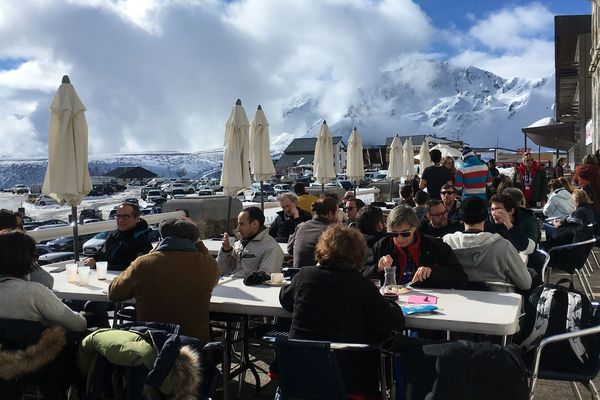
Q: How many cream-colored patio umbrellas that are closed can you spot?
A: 8